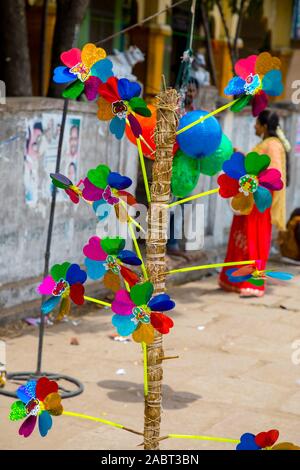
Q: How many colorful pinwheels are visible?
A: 12